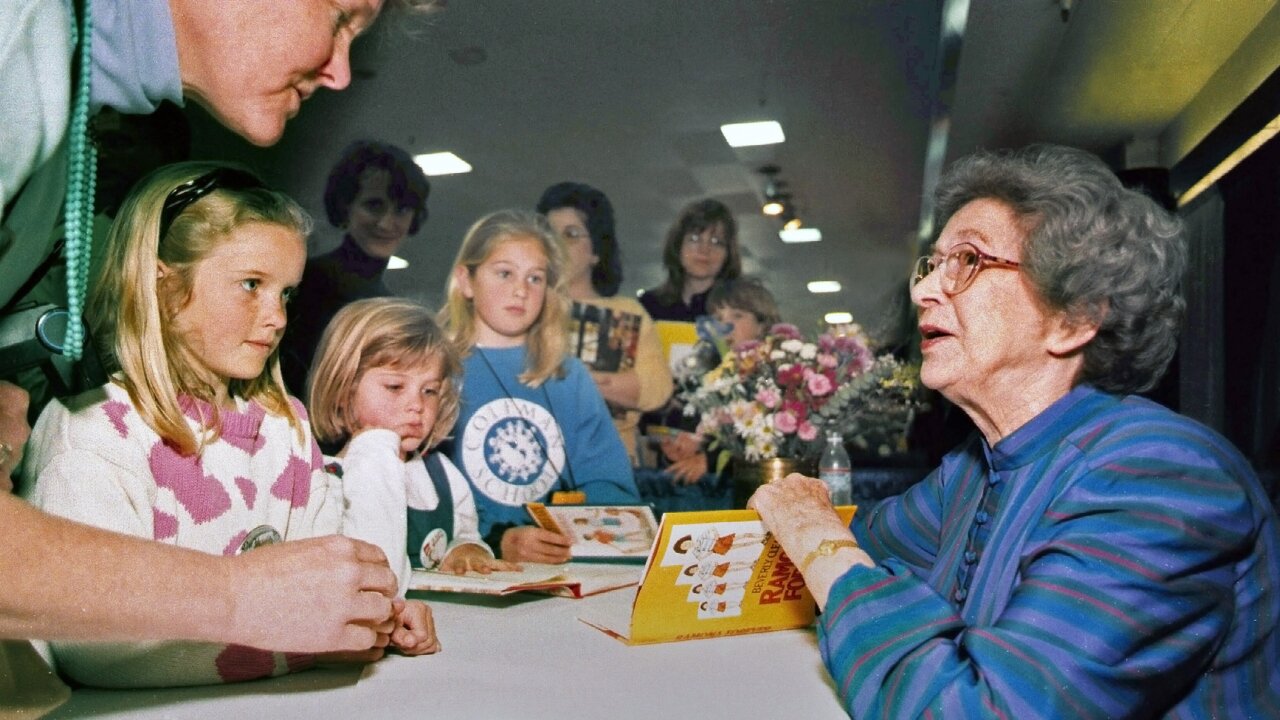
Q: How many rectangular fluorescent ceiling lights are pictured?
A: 6